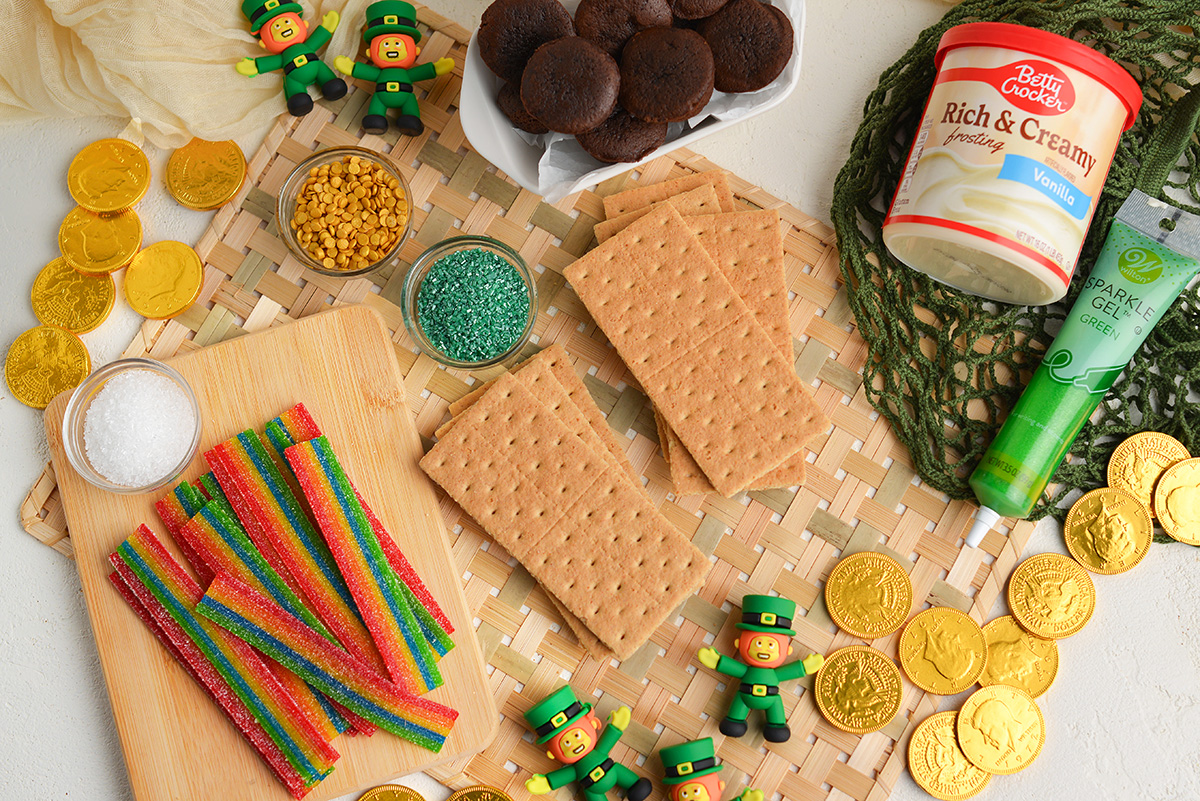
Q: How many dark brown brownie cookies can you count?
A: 8